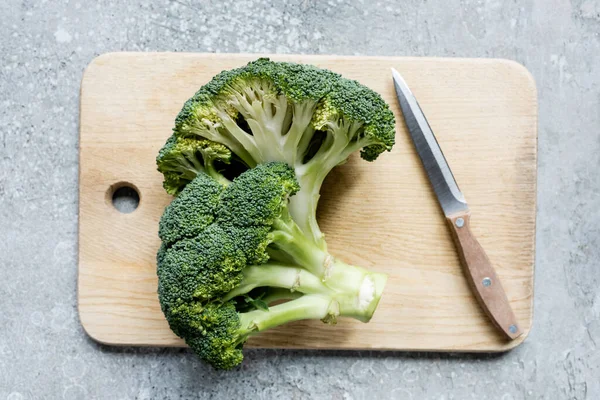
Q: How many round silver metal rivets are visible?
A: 3